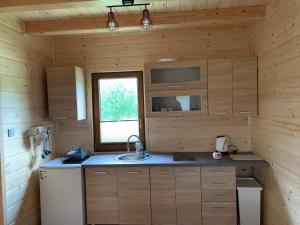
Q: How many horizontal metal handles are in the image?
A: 13